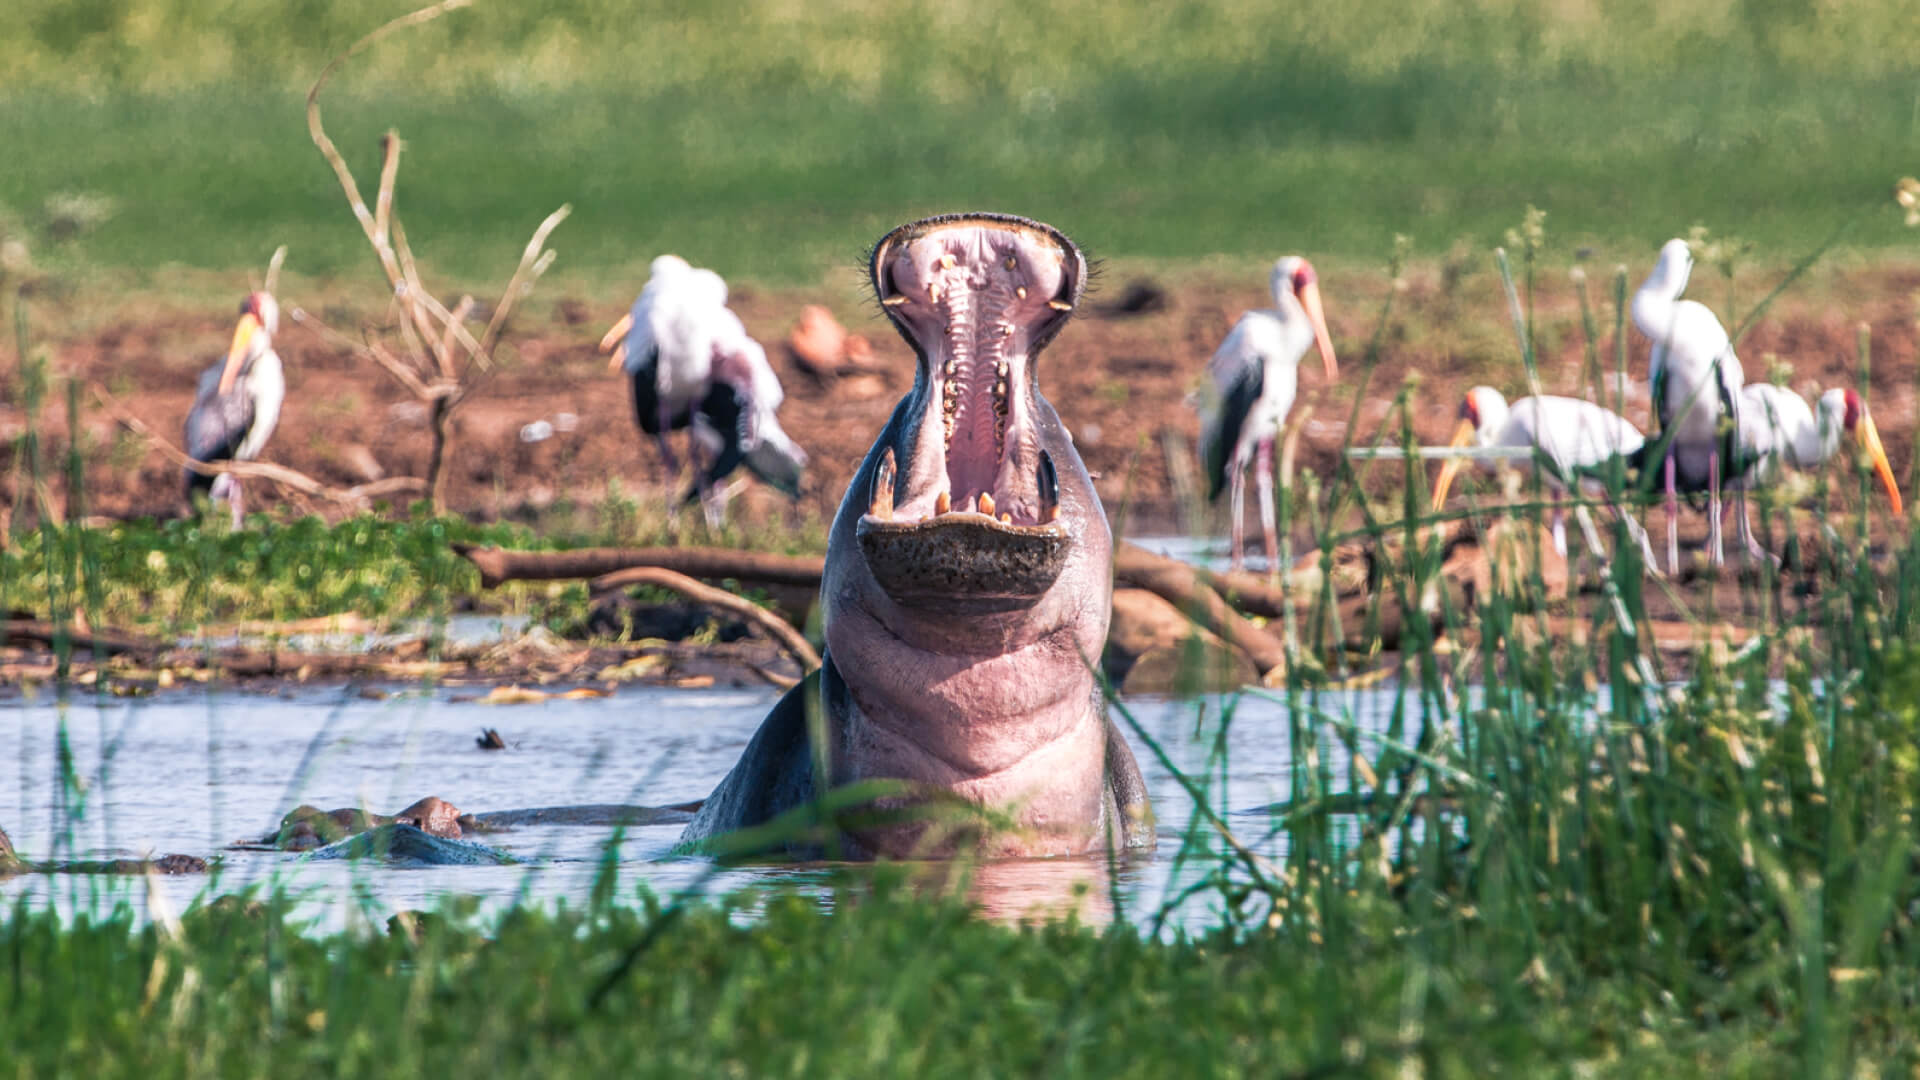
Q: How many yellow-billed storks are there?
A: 7